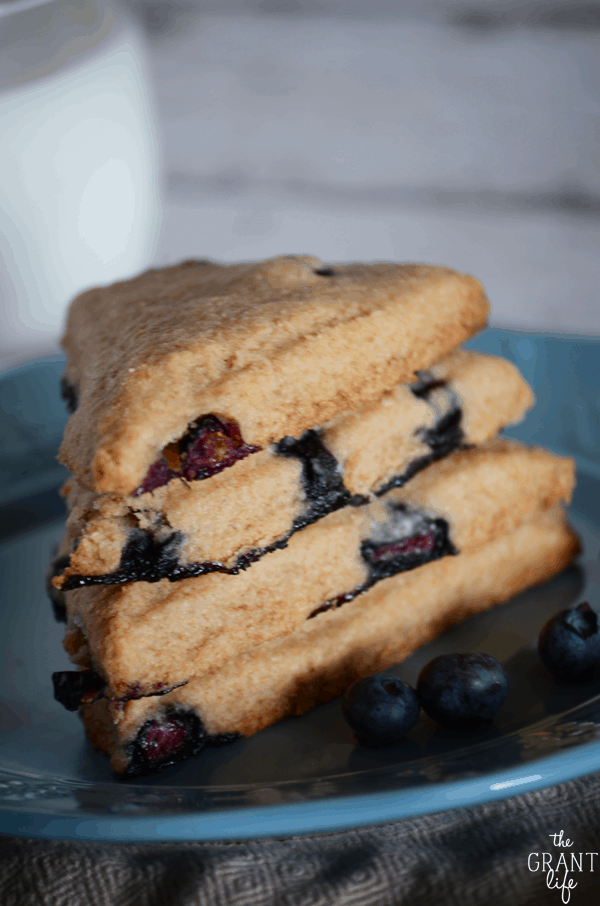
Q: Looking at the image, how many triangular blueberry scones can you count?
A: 4